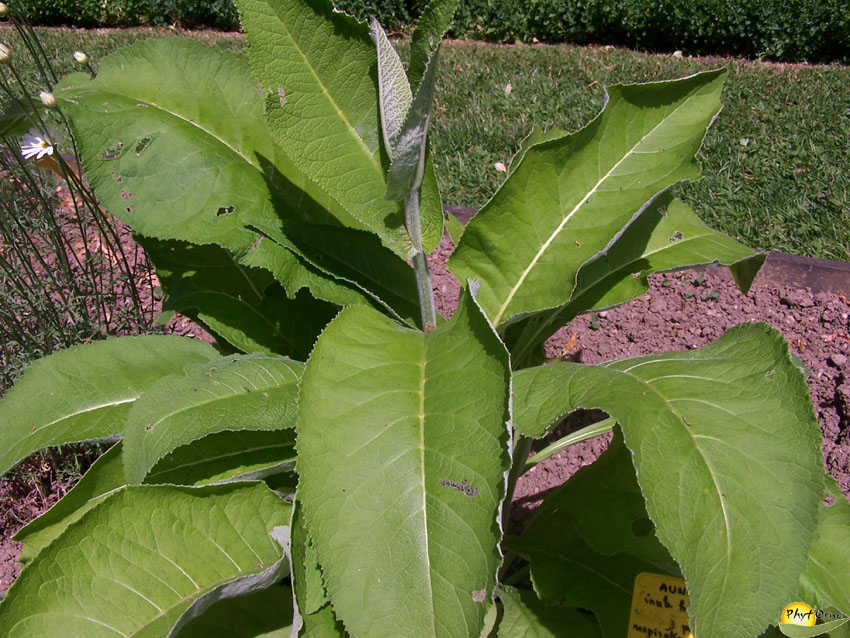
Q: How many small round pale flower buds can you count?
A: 4